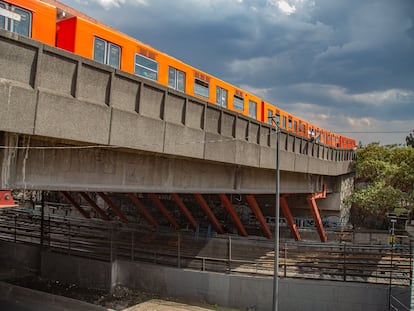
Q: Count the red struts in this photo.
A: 11